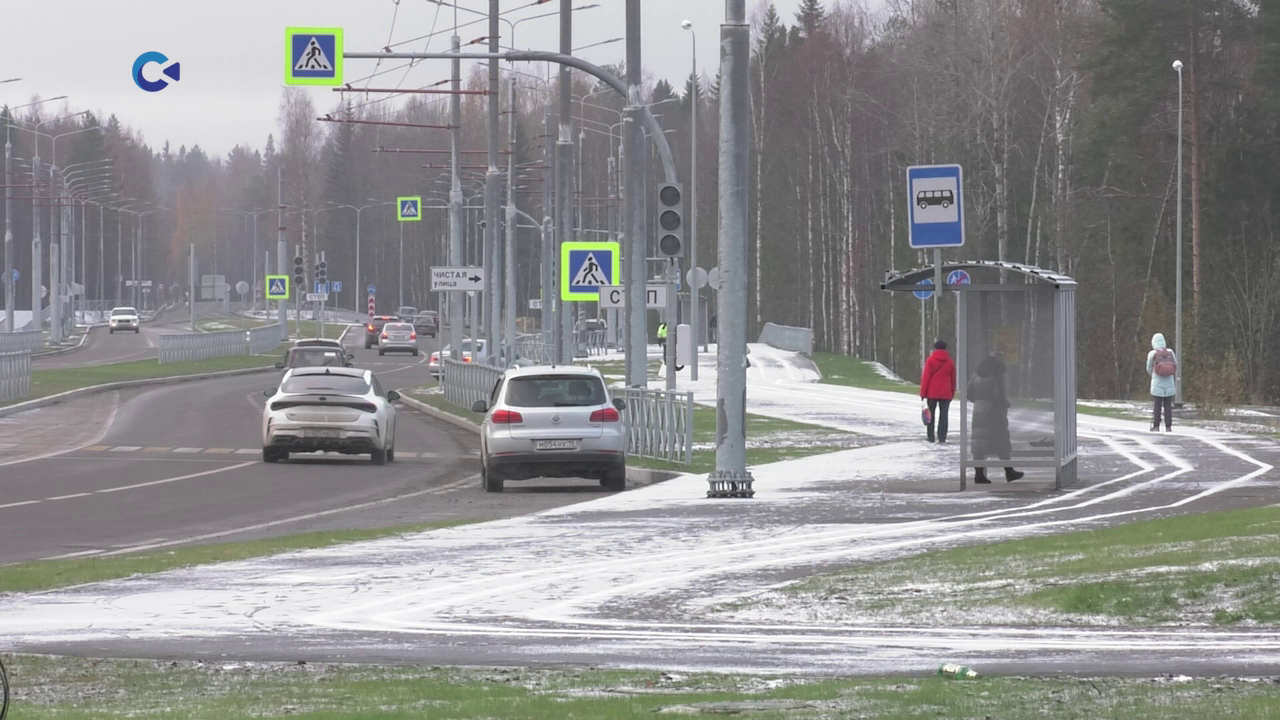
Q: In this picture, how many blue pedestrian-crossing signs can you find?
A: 4